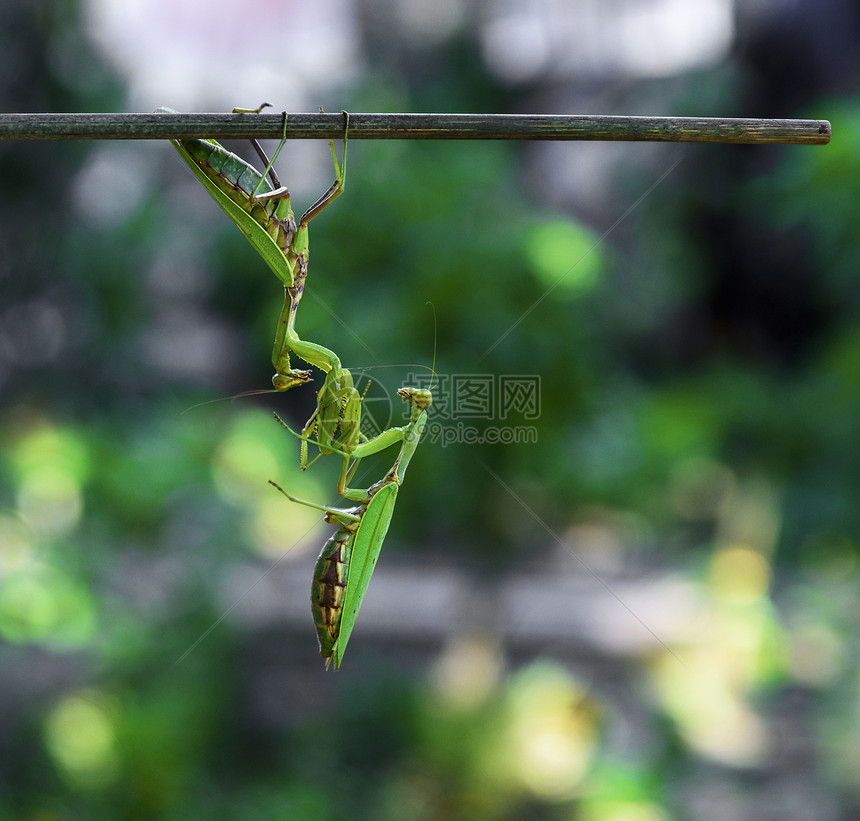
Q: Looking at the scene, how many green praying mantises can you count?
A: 2